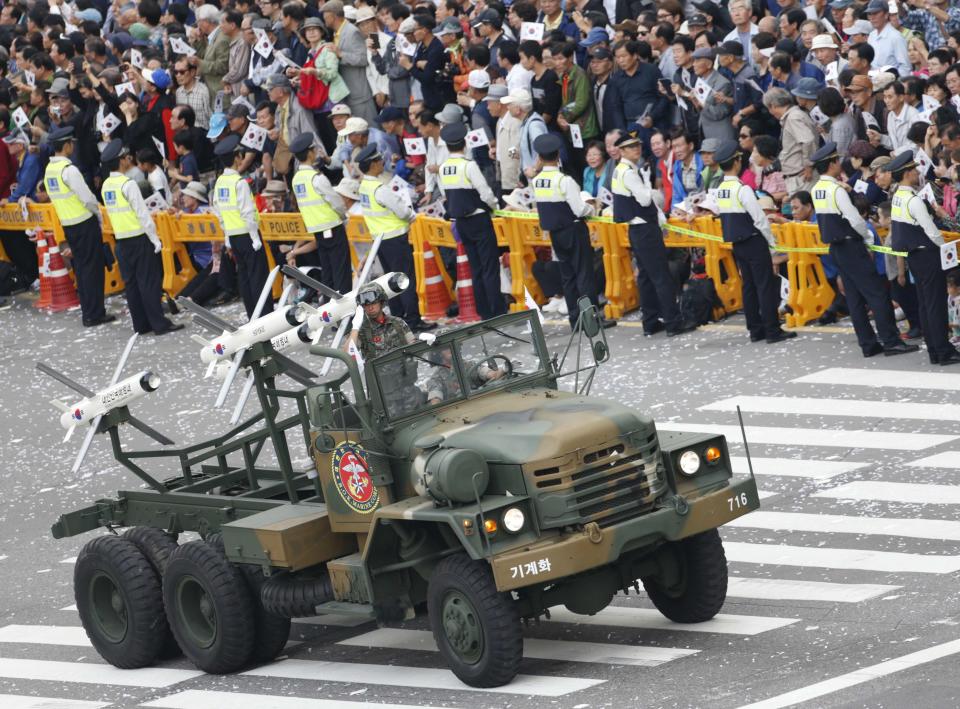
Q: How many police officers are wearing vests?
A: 11